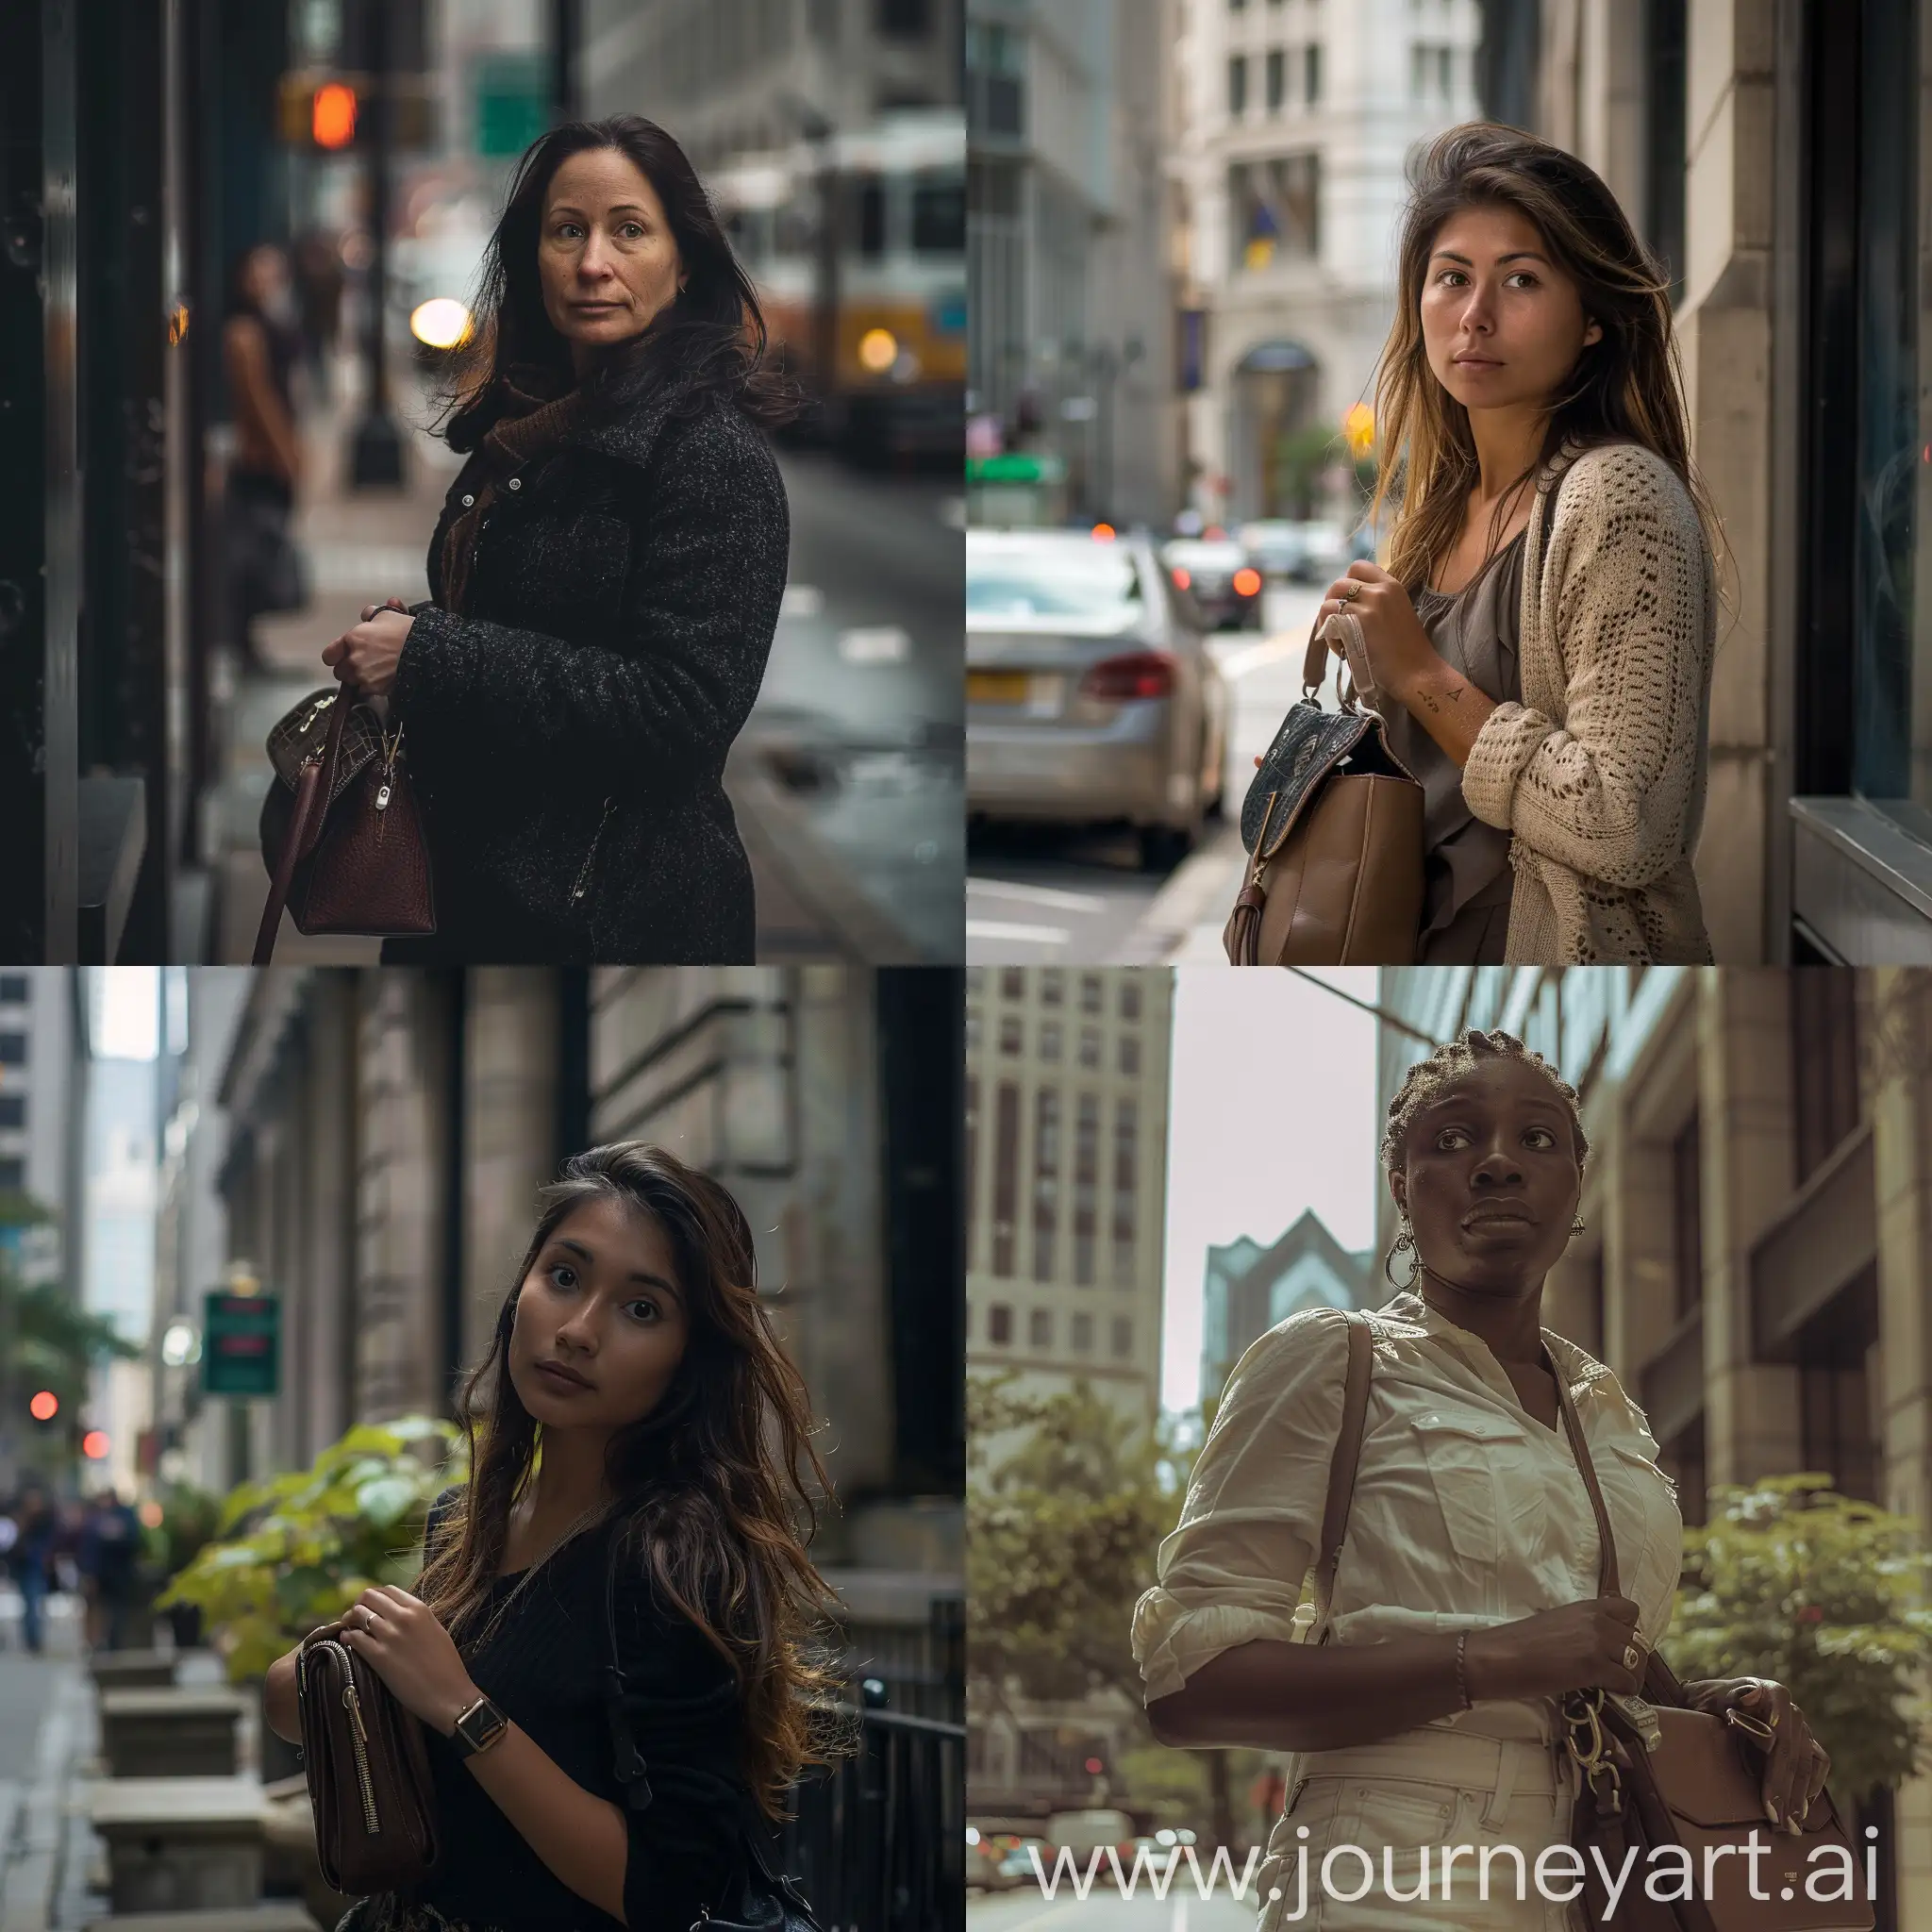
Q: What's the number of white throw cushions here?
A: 0